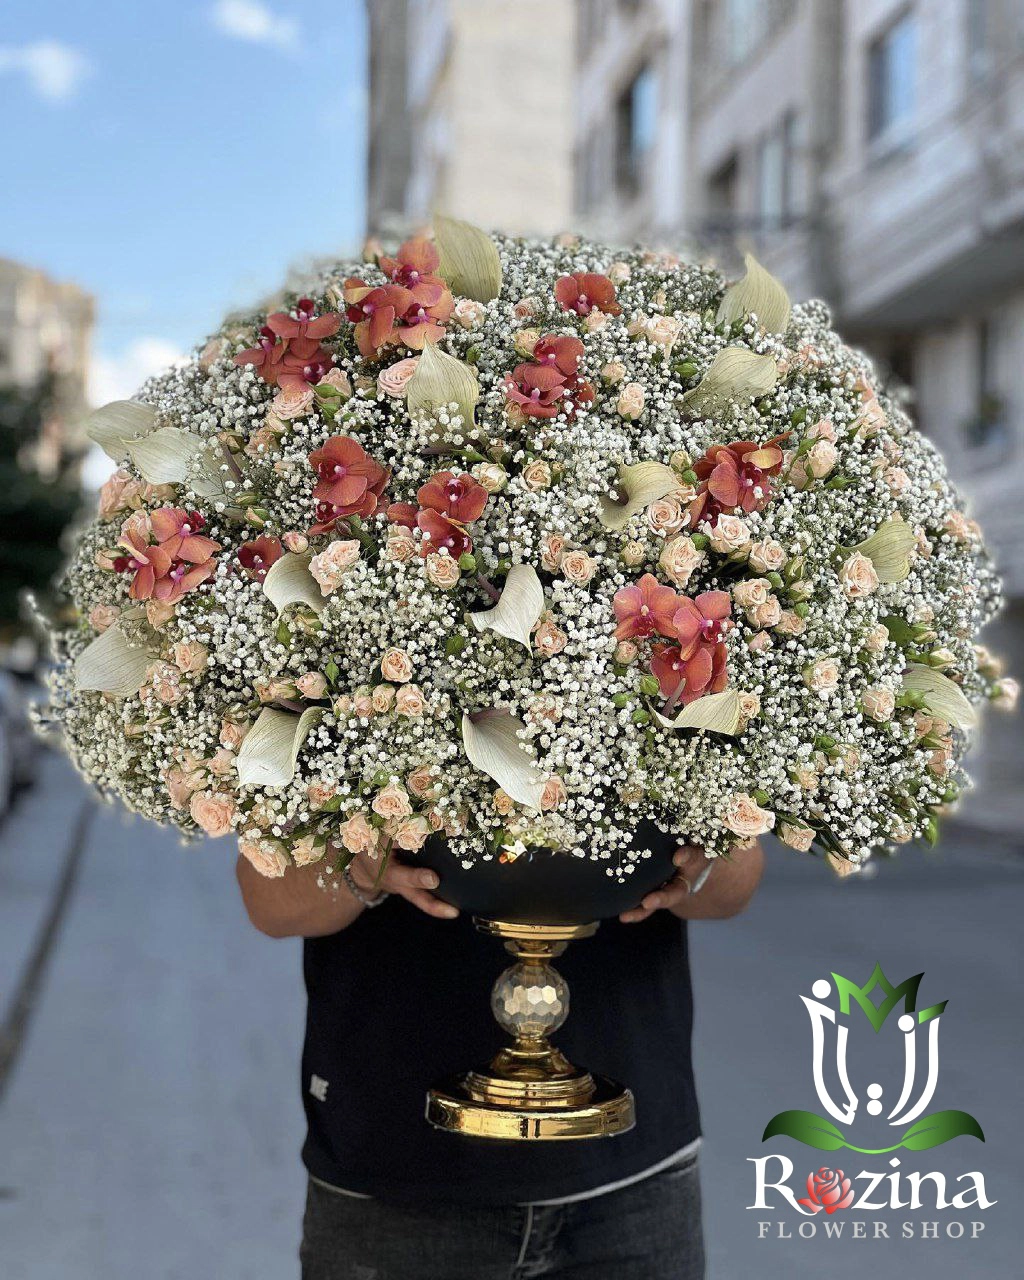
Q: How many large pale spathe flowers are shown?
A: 15